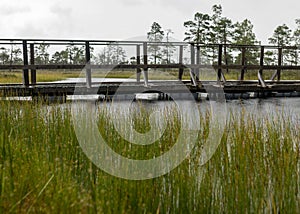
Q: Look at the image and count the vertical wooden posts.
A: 12